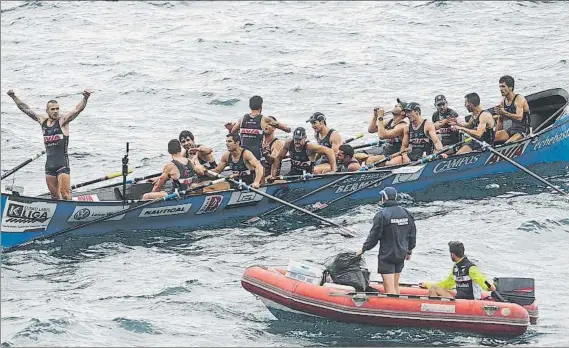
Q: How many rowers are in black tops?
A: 14